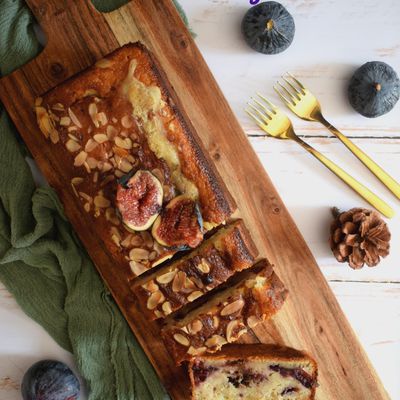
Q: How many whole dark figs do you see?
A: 3